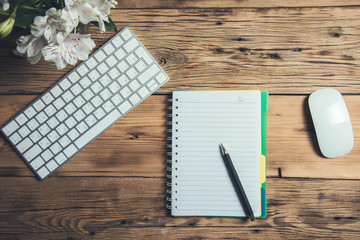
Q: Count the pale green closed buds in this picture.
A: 1